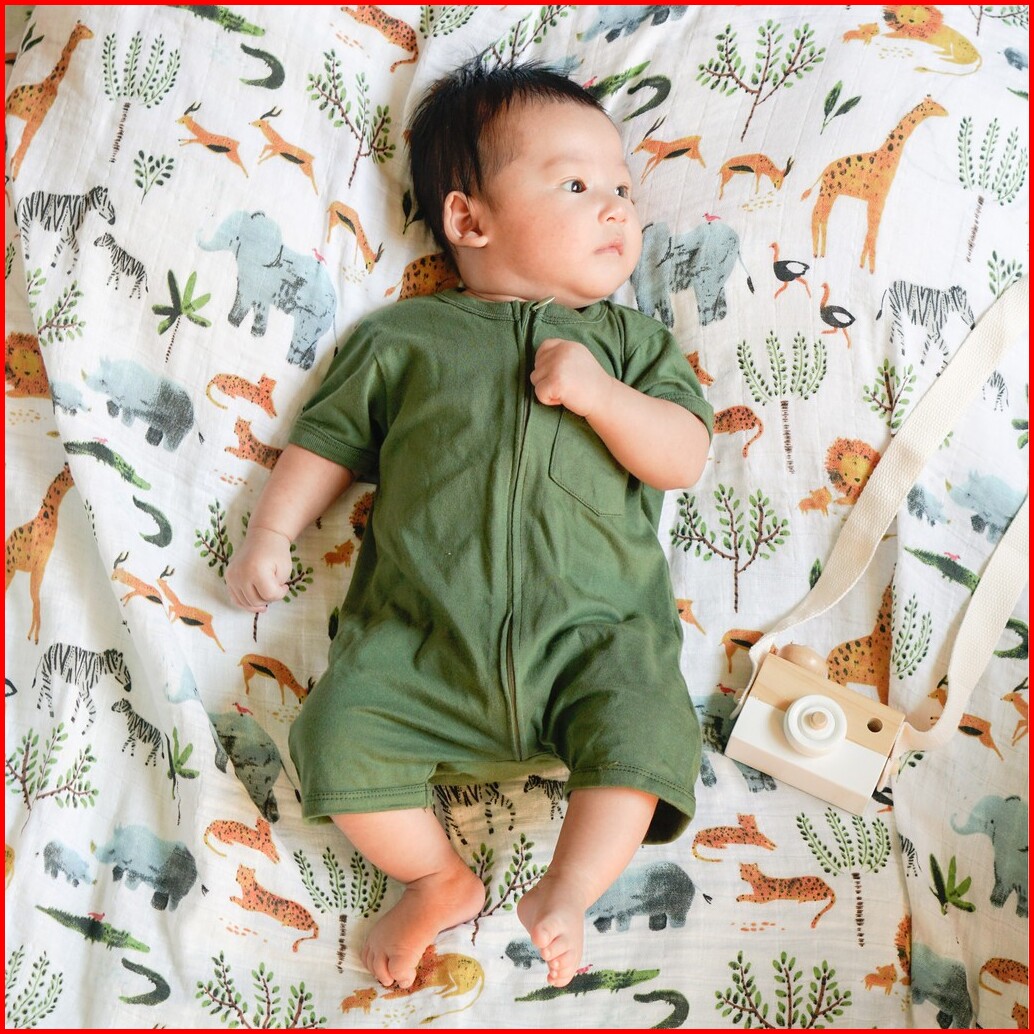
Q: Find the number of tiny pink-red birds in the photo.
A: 9